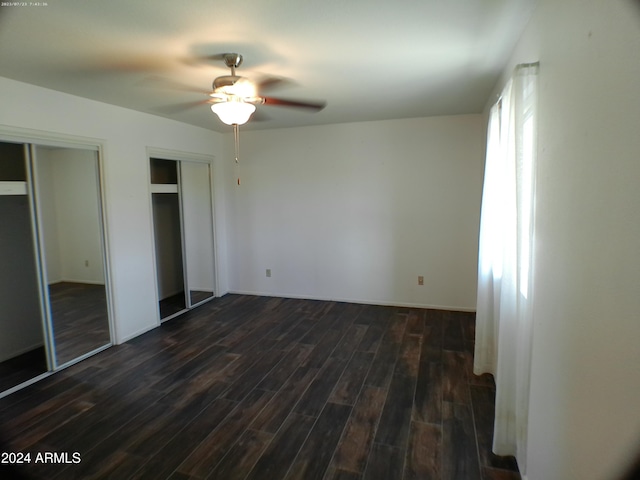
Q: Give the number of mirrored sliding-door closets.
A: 2